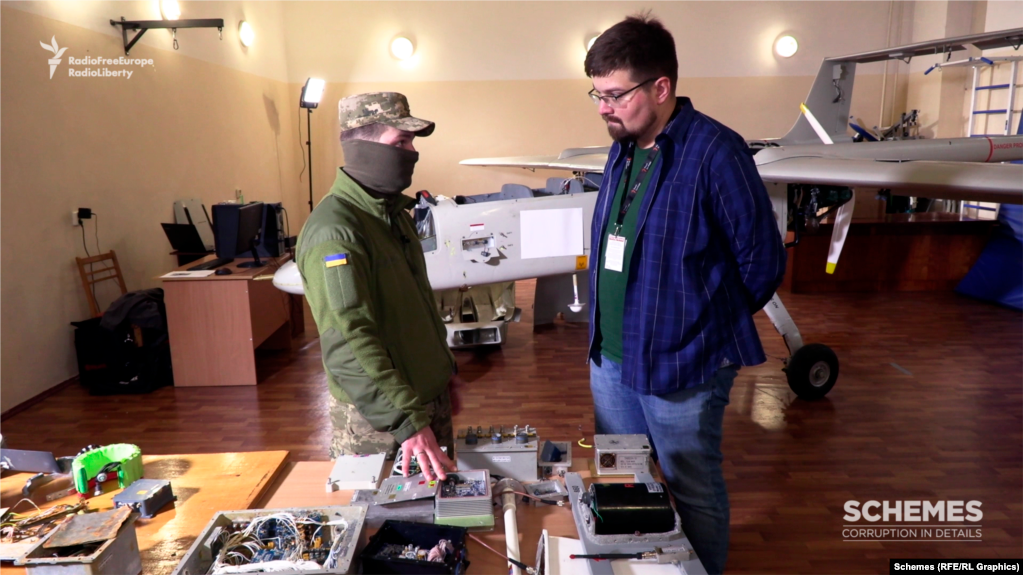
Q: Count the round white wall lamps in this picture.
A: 5